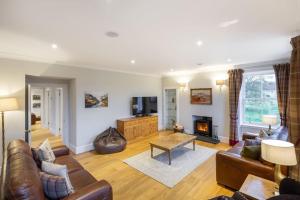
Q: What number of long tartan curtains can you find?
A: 3